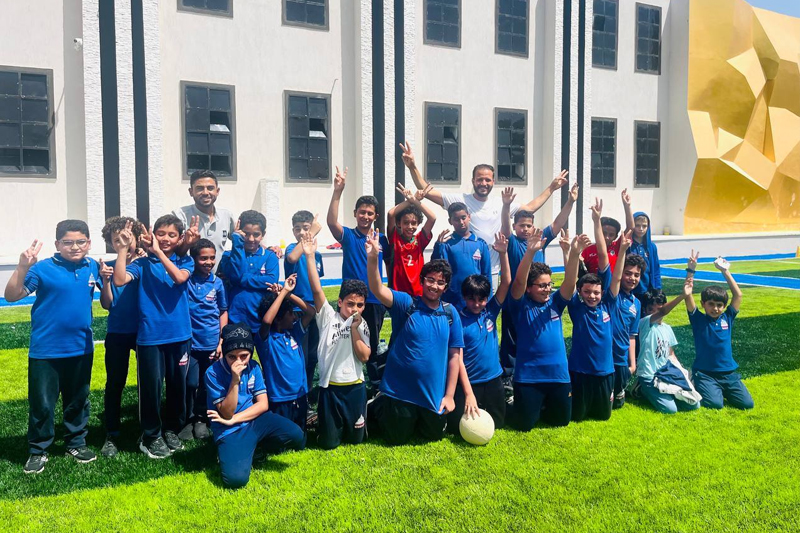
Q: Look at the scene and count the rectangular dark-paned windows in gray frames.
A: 13